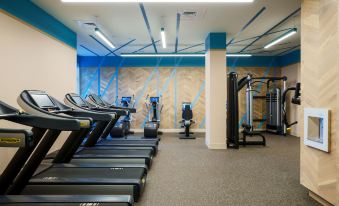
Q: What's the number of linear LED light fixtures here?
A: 5